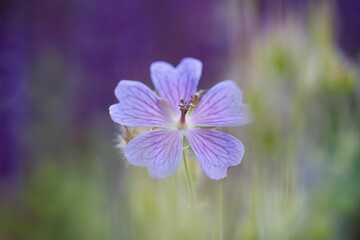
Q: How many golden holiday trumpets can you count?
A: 0